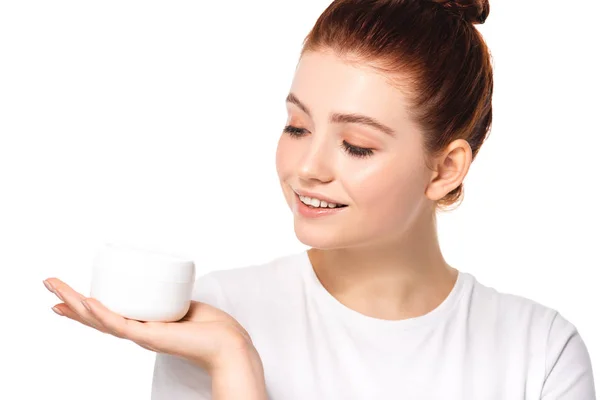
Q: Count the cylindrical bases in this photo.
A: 1